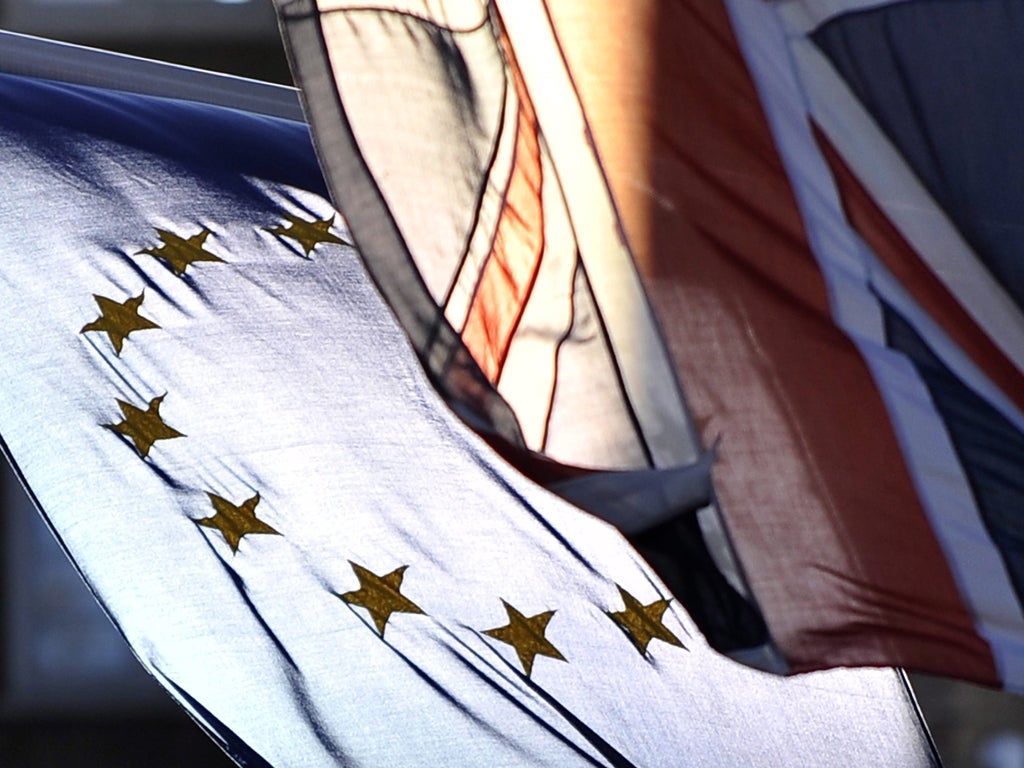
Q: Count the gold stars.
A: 8